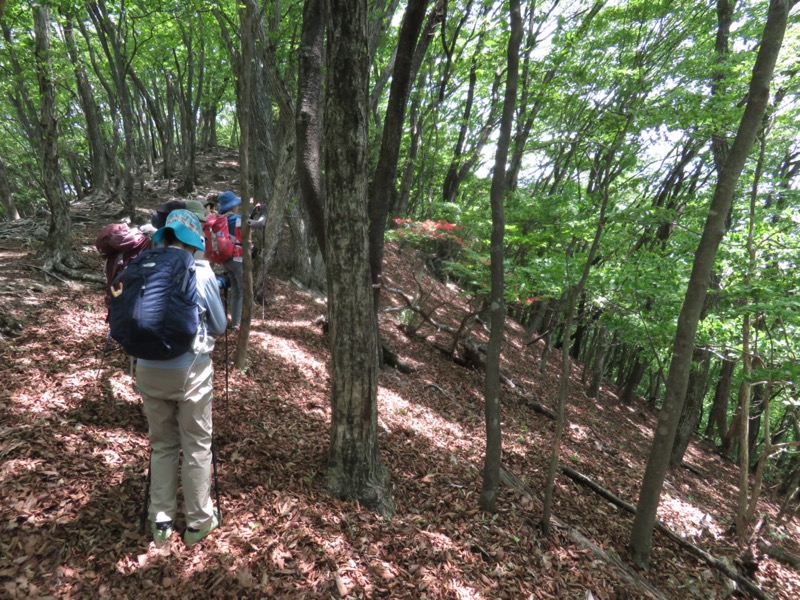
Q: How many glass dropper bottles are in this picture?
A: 0